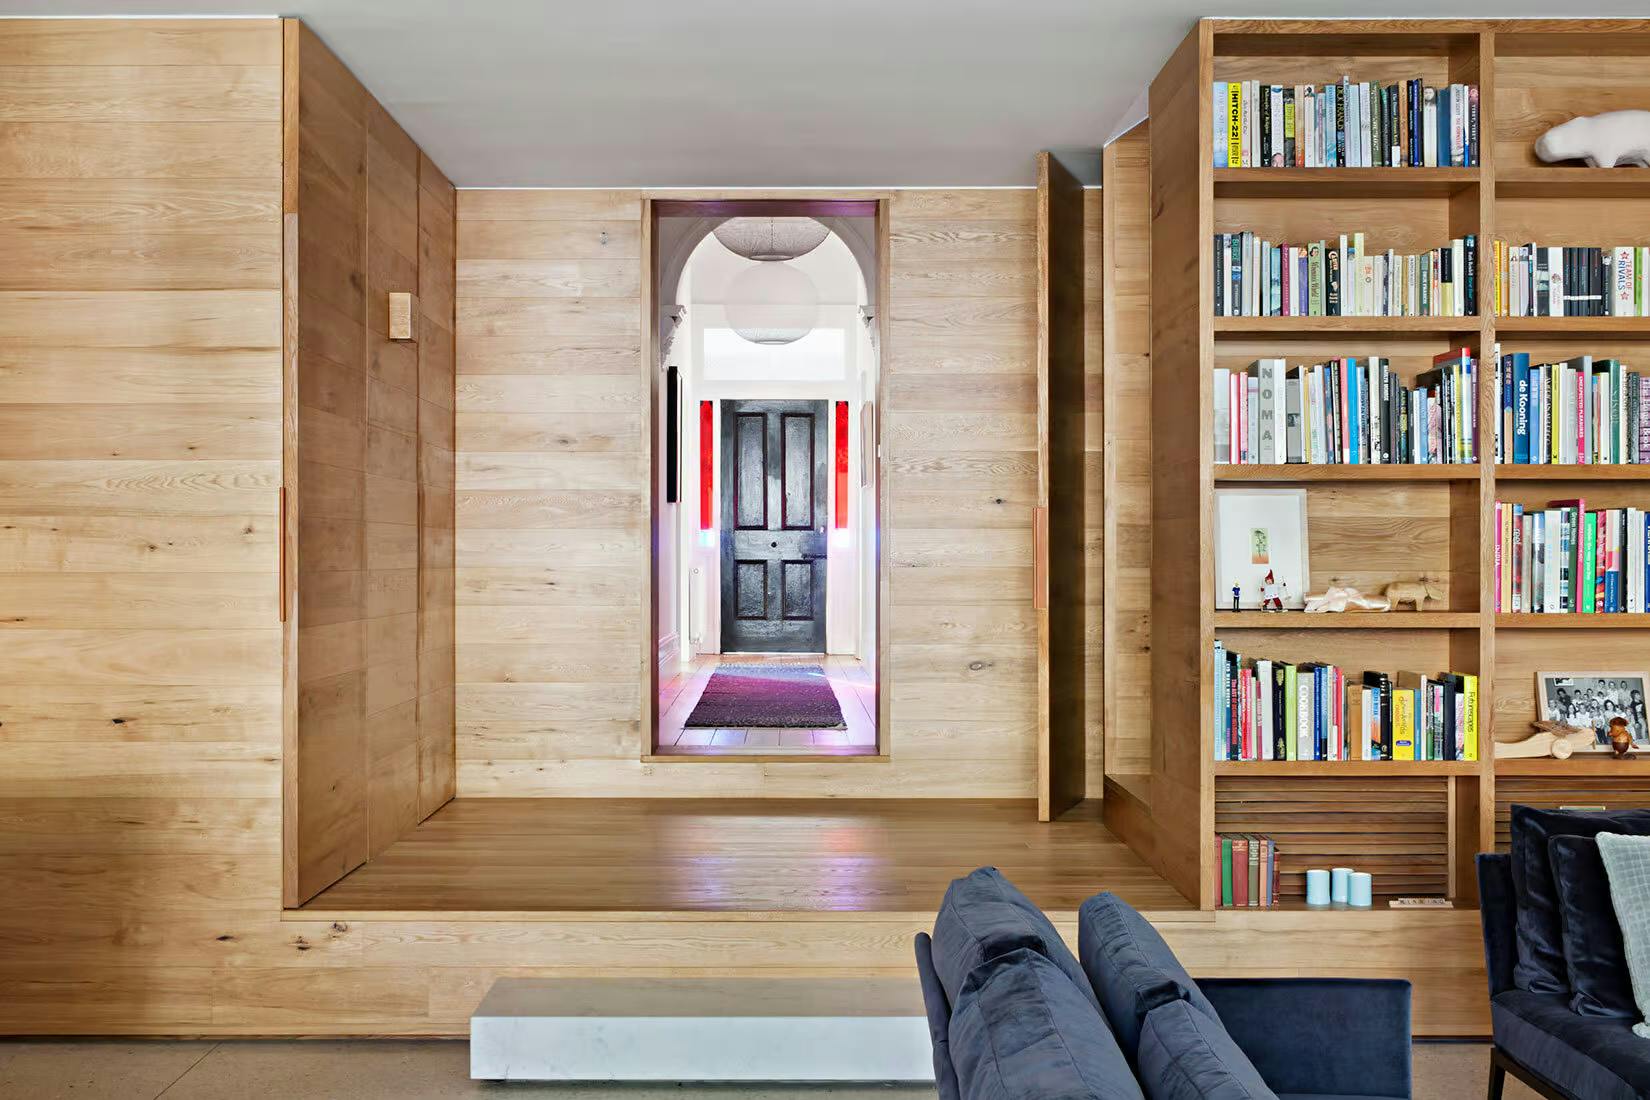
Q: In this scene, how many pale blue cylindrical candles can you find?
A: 3